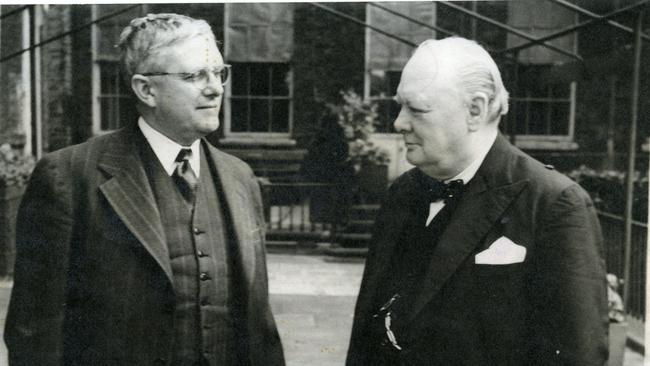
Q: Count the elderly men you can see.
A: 2